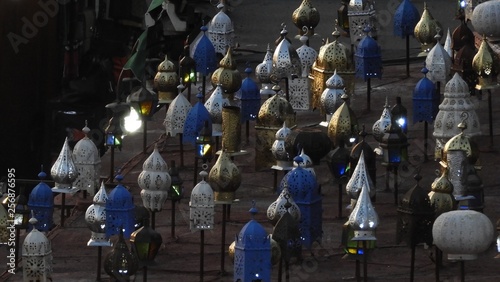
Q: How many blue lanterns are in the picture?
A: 10